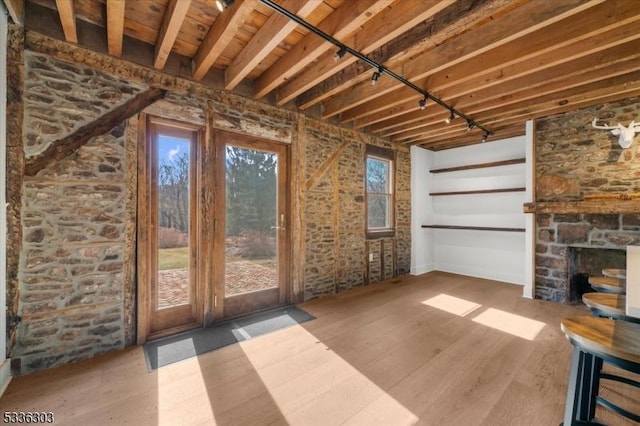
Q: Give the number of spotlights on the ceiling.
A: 7